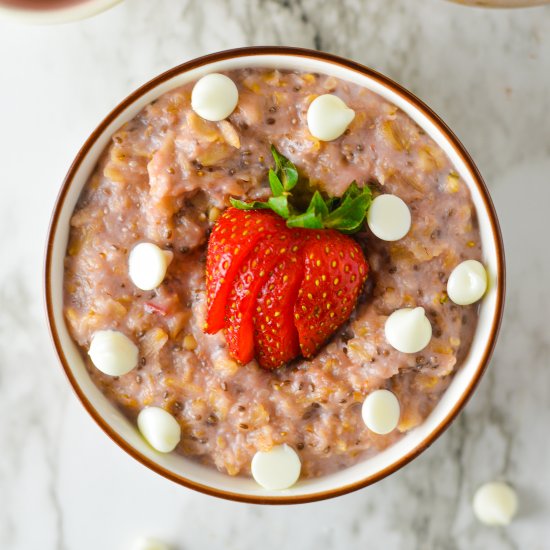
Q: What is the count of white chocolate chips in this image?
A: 12